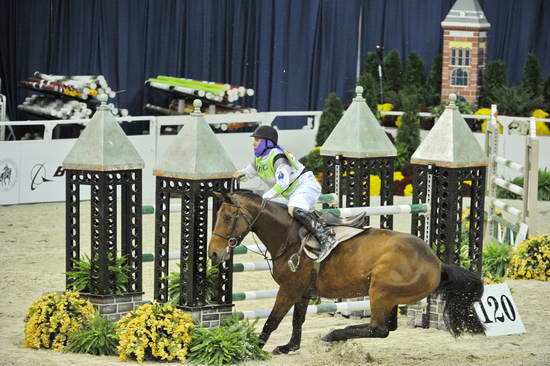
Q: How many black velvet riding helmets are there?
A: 1